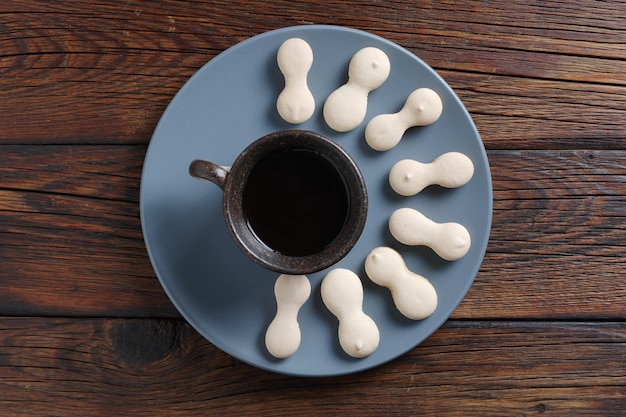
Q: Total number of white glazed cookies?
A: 8